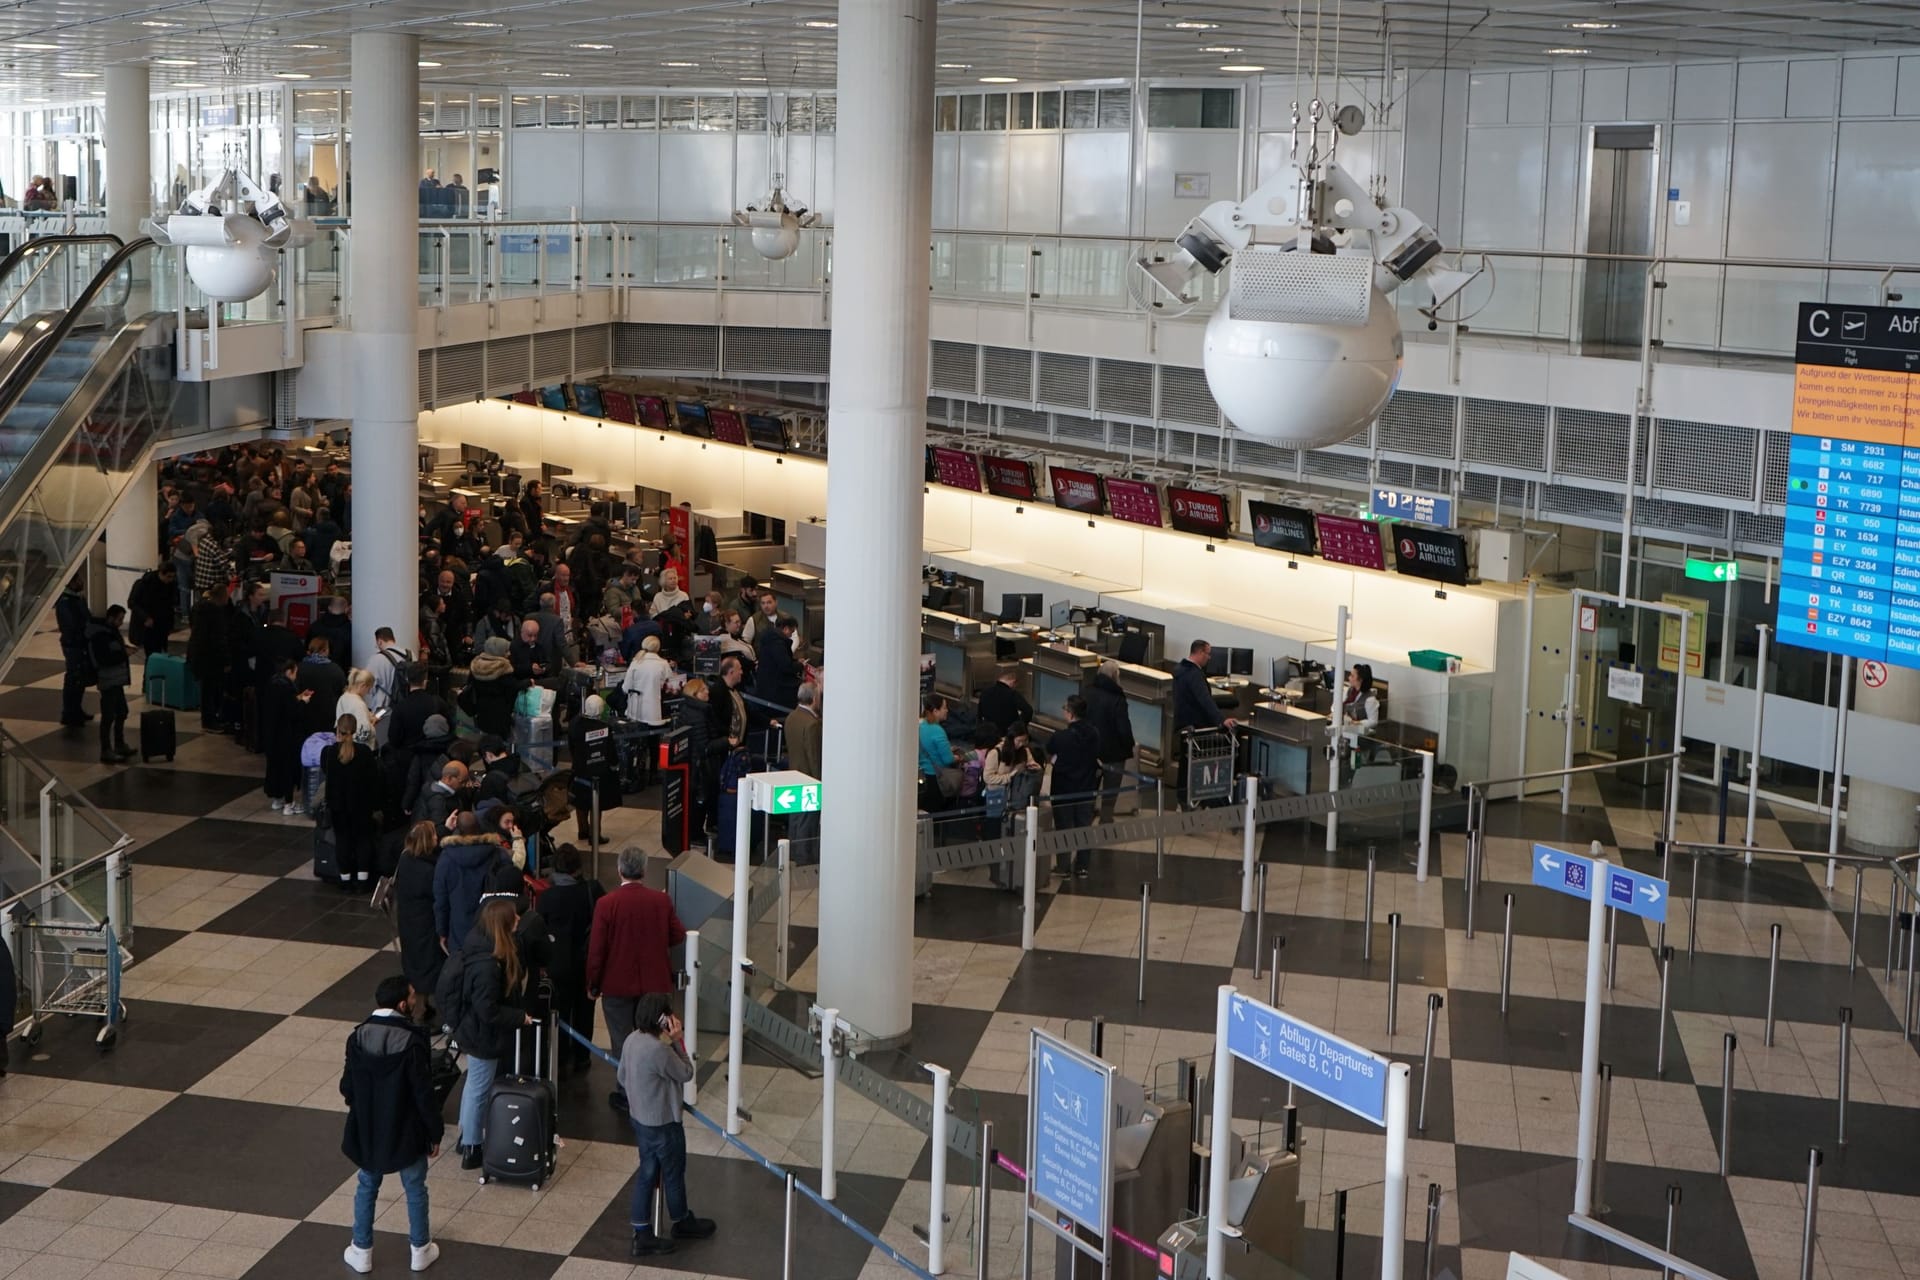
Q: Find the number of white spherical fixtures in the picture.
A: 3